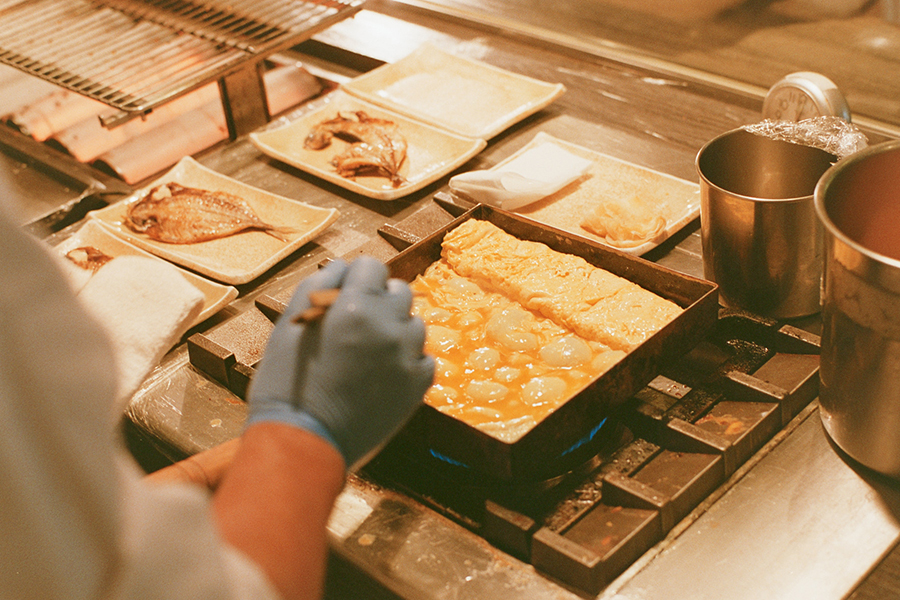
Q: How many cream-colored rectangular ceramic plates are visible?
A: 5